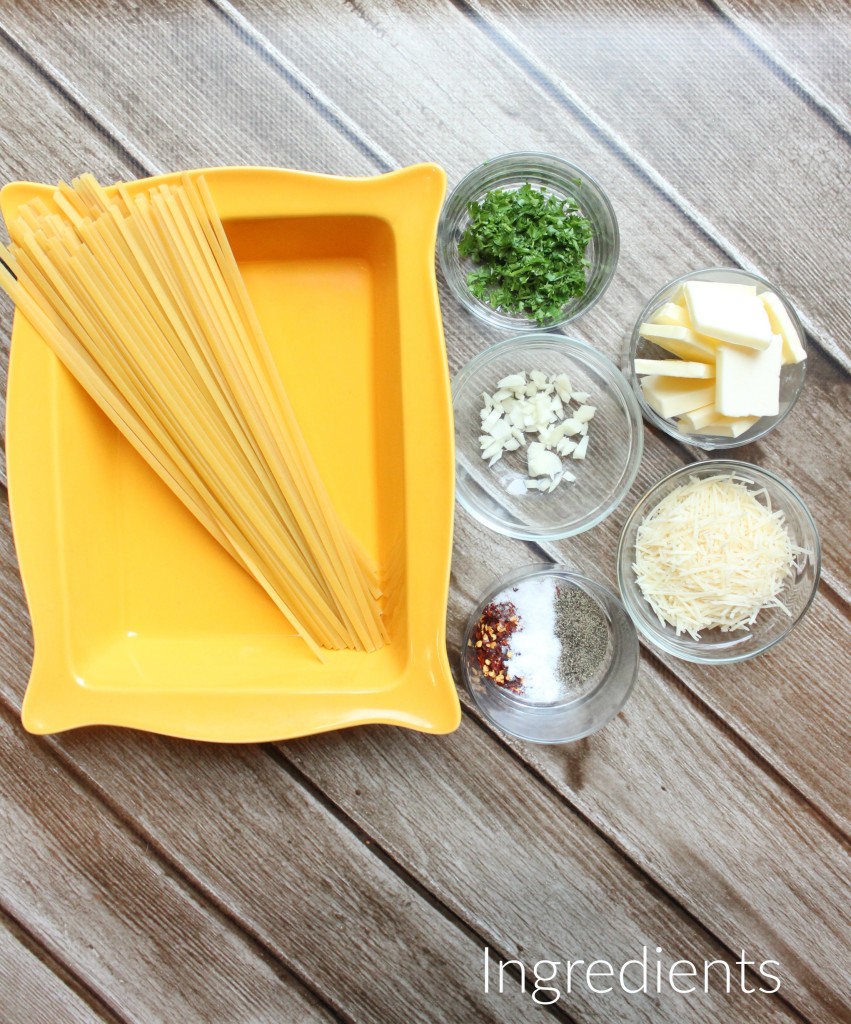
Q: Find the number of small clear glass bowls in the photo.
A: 5